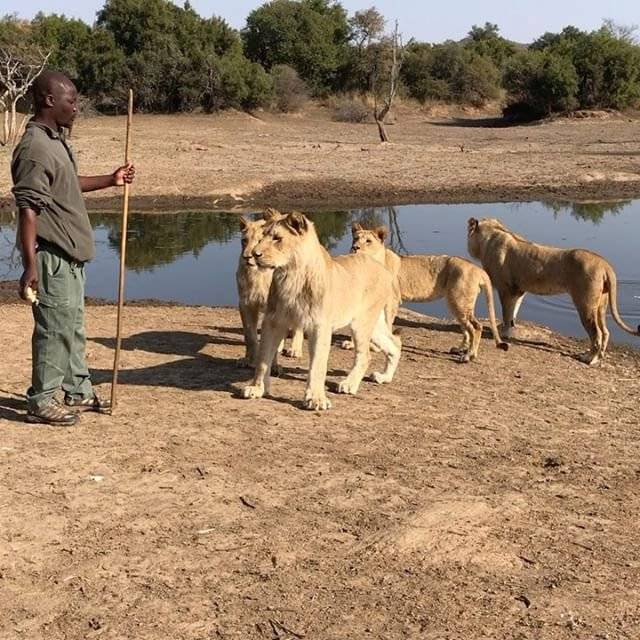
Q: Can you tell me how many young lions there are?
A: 4